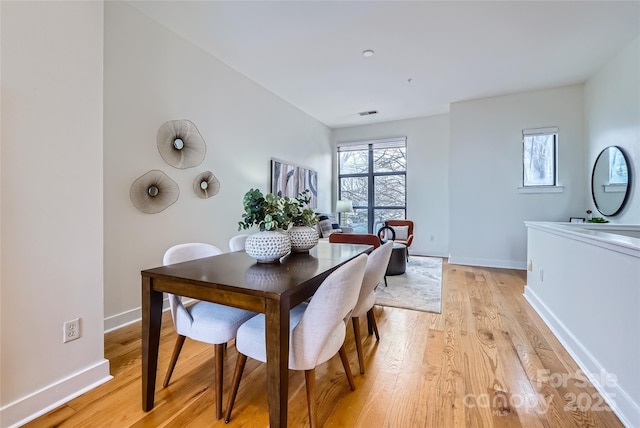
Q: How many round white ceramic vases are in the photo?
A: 2